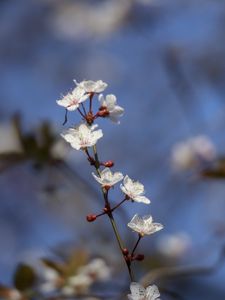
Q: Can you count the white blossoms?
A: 8